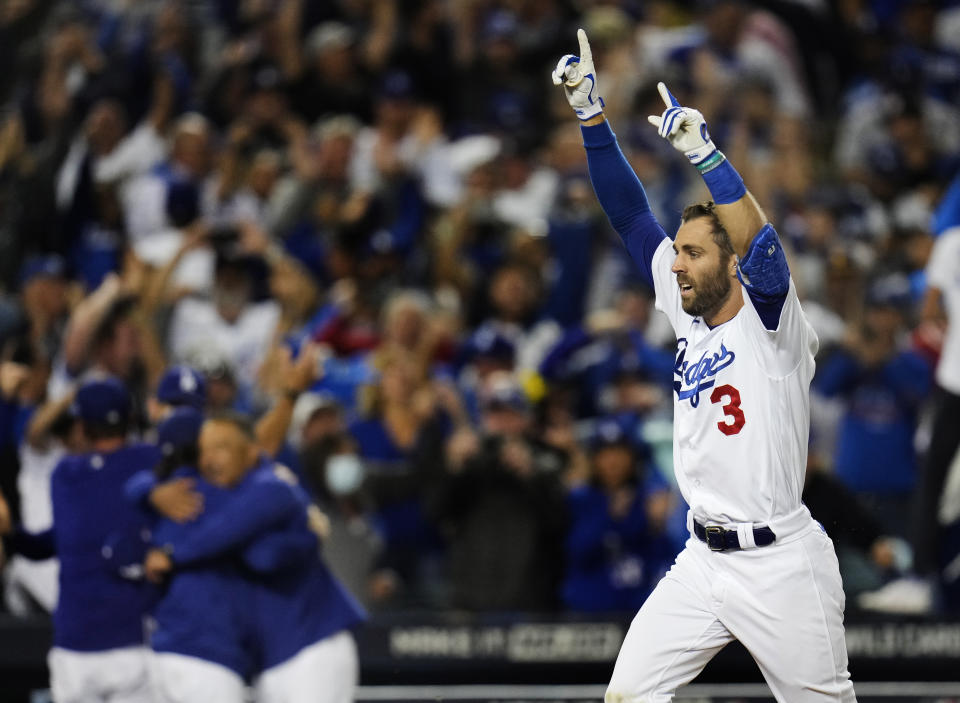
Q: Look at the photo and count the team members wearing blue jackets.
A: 3